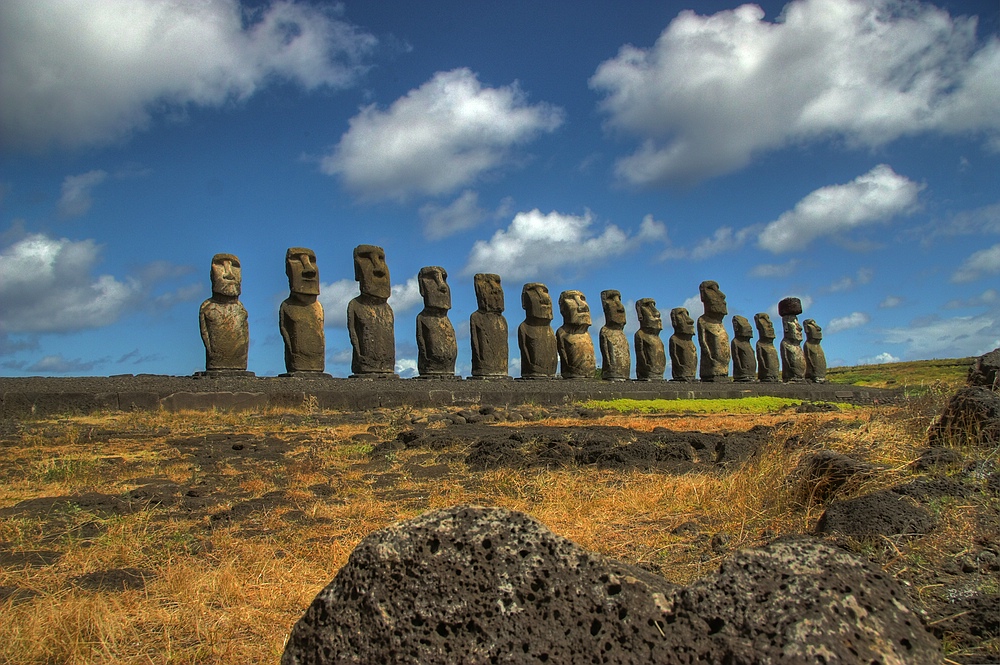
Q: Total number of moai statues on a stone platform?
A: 15